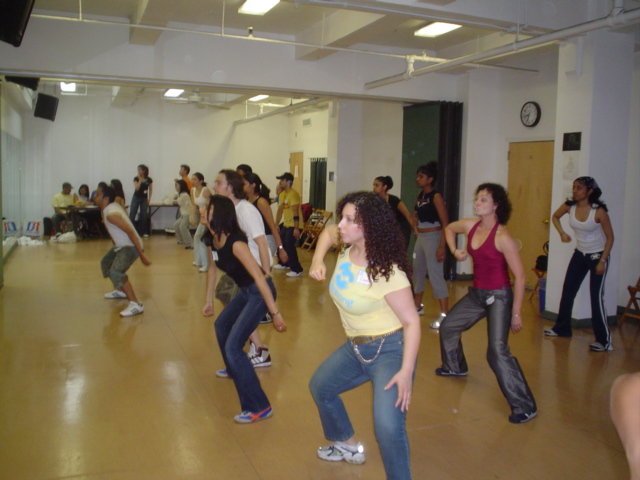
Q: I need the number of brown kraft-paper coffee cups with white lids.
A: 0